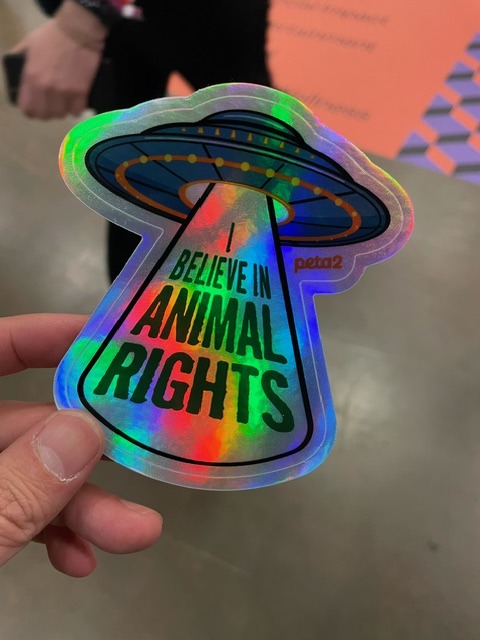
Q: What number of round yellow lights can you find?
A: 11